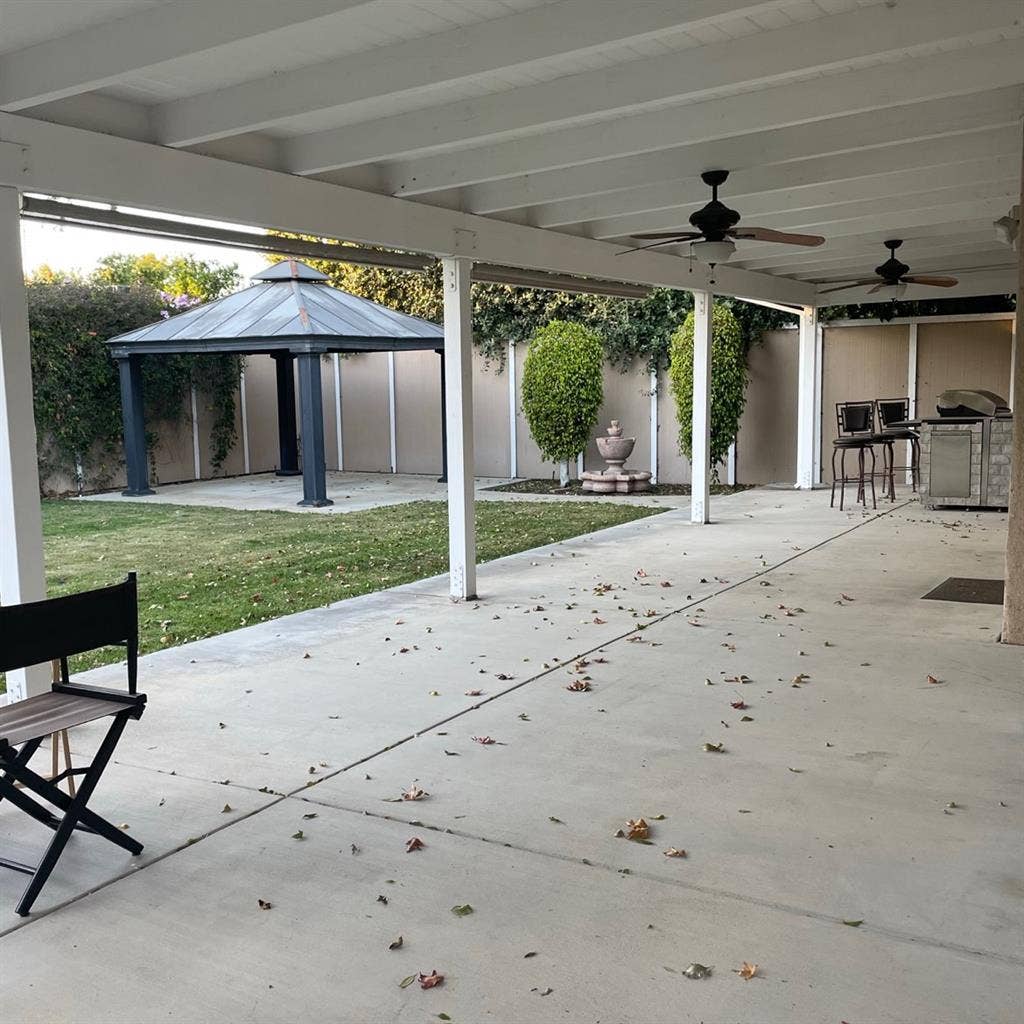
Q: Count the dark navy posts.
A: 4